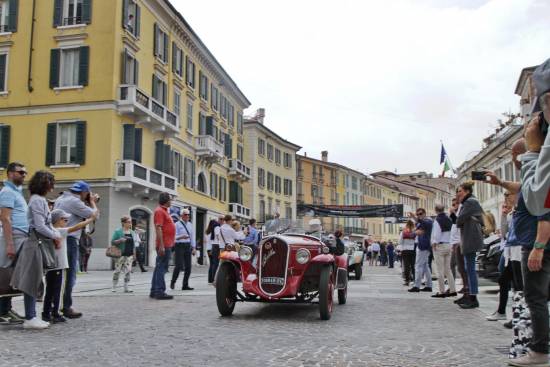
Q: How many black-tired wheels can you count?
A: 4